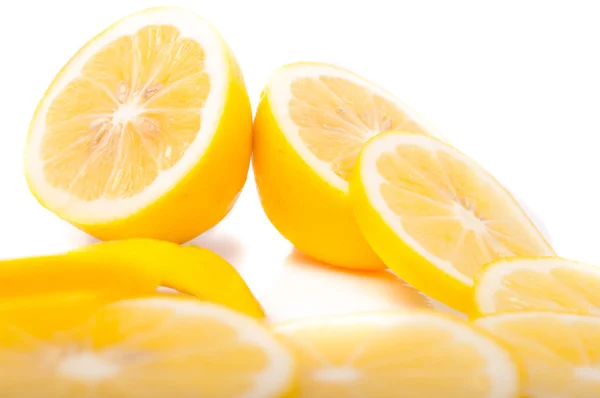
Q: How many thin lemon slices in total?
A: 5